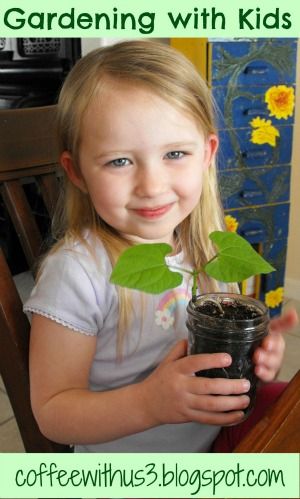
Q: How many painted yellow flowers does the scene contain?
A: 4